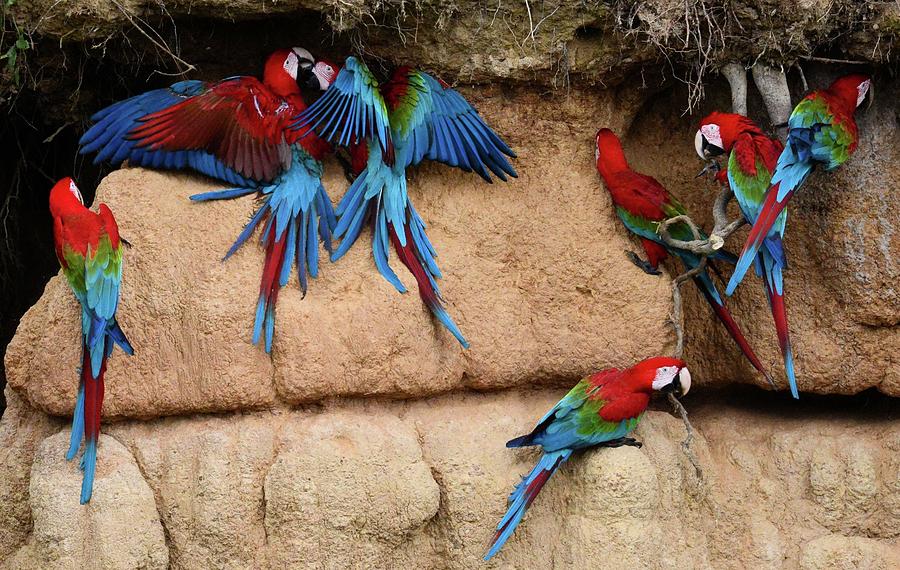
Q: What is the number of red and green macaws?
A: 7